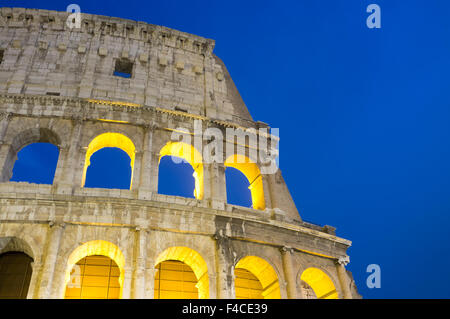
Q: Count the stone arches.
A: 9